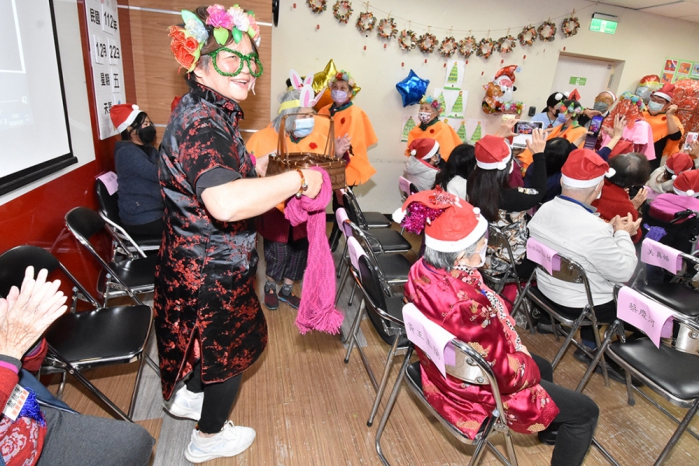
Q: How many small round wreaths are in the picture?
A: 13